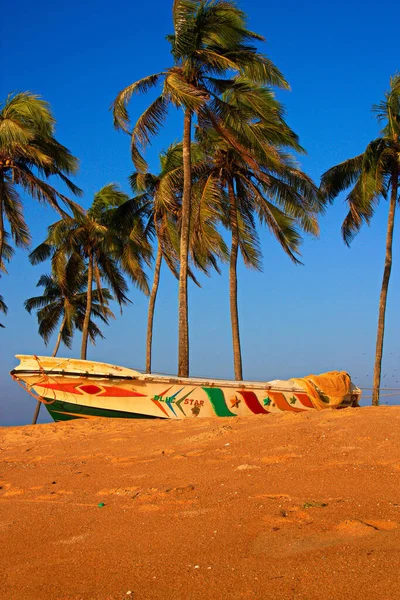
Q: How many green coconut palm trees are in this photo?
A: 7